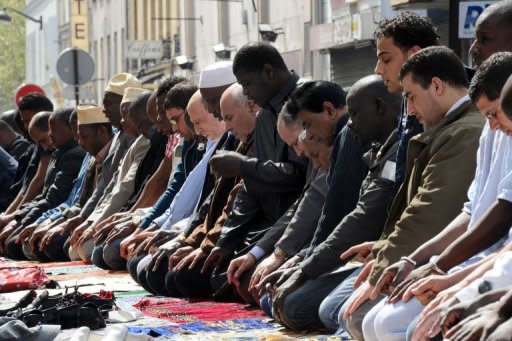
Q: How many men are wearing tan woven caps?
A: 3